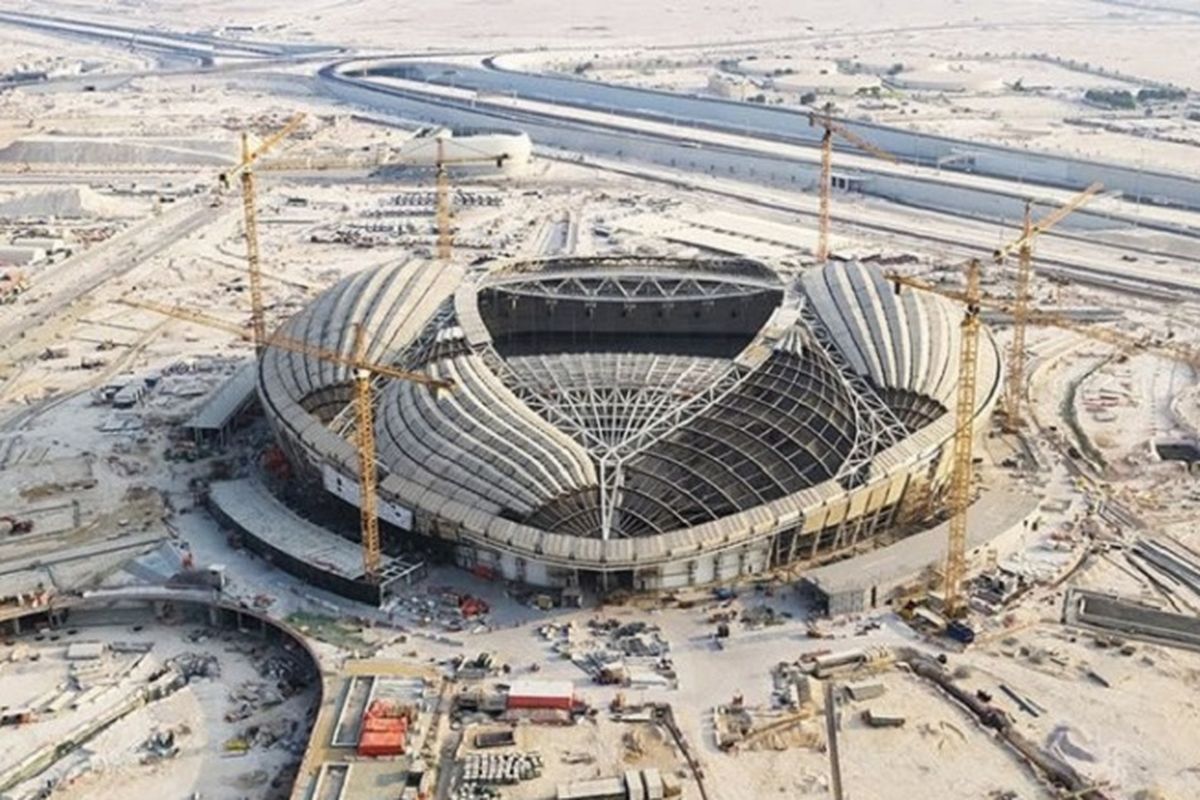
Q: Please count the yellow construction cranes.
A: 6